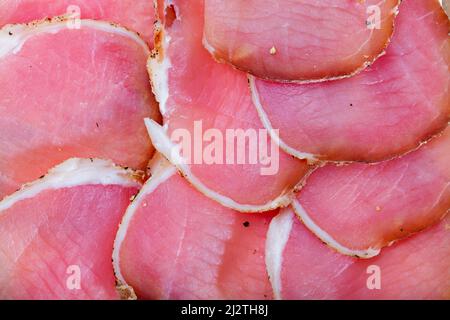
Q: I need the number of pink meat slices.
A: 9